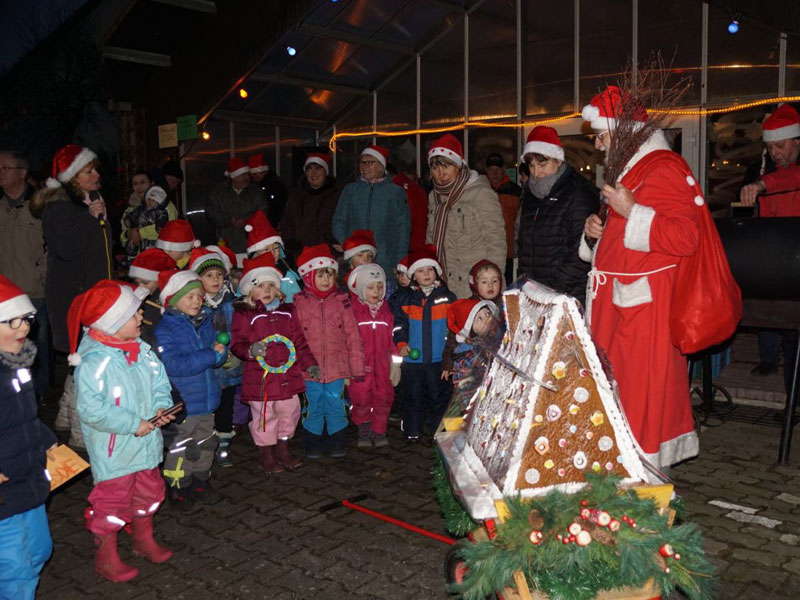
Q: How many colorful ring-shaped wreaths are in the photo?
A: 1